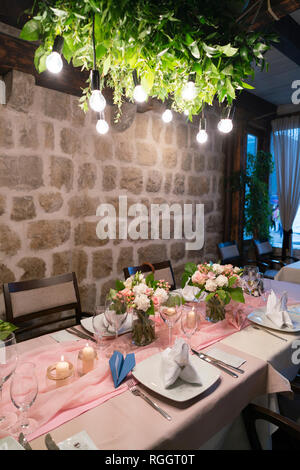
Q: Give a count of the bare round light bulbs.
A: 8